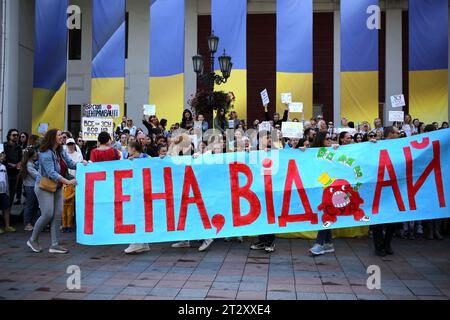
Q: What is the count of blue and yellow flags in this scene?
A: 7